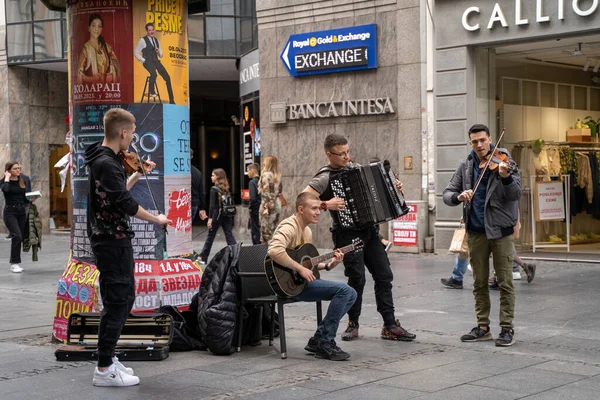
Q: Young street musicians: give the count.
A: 4